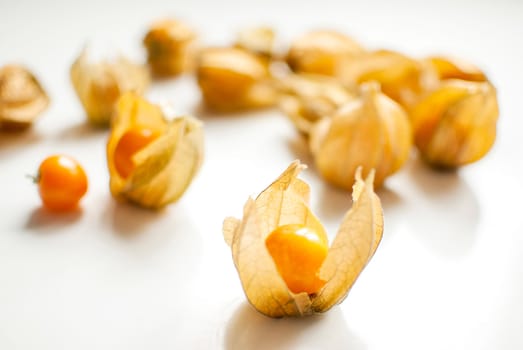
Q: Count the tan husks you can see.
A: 13